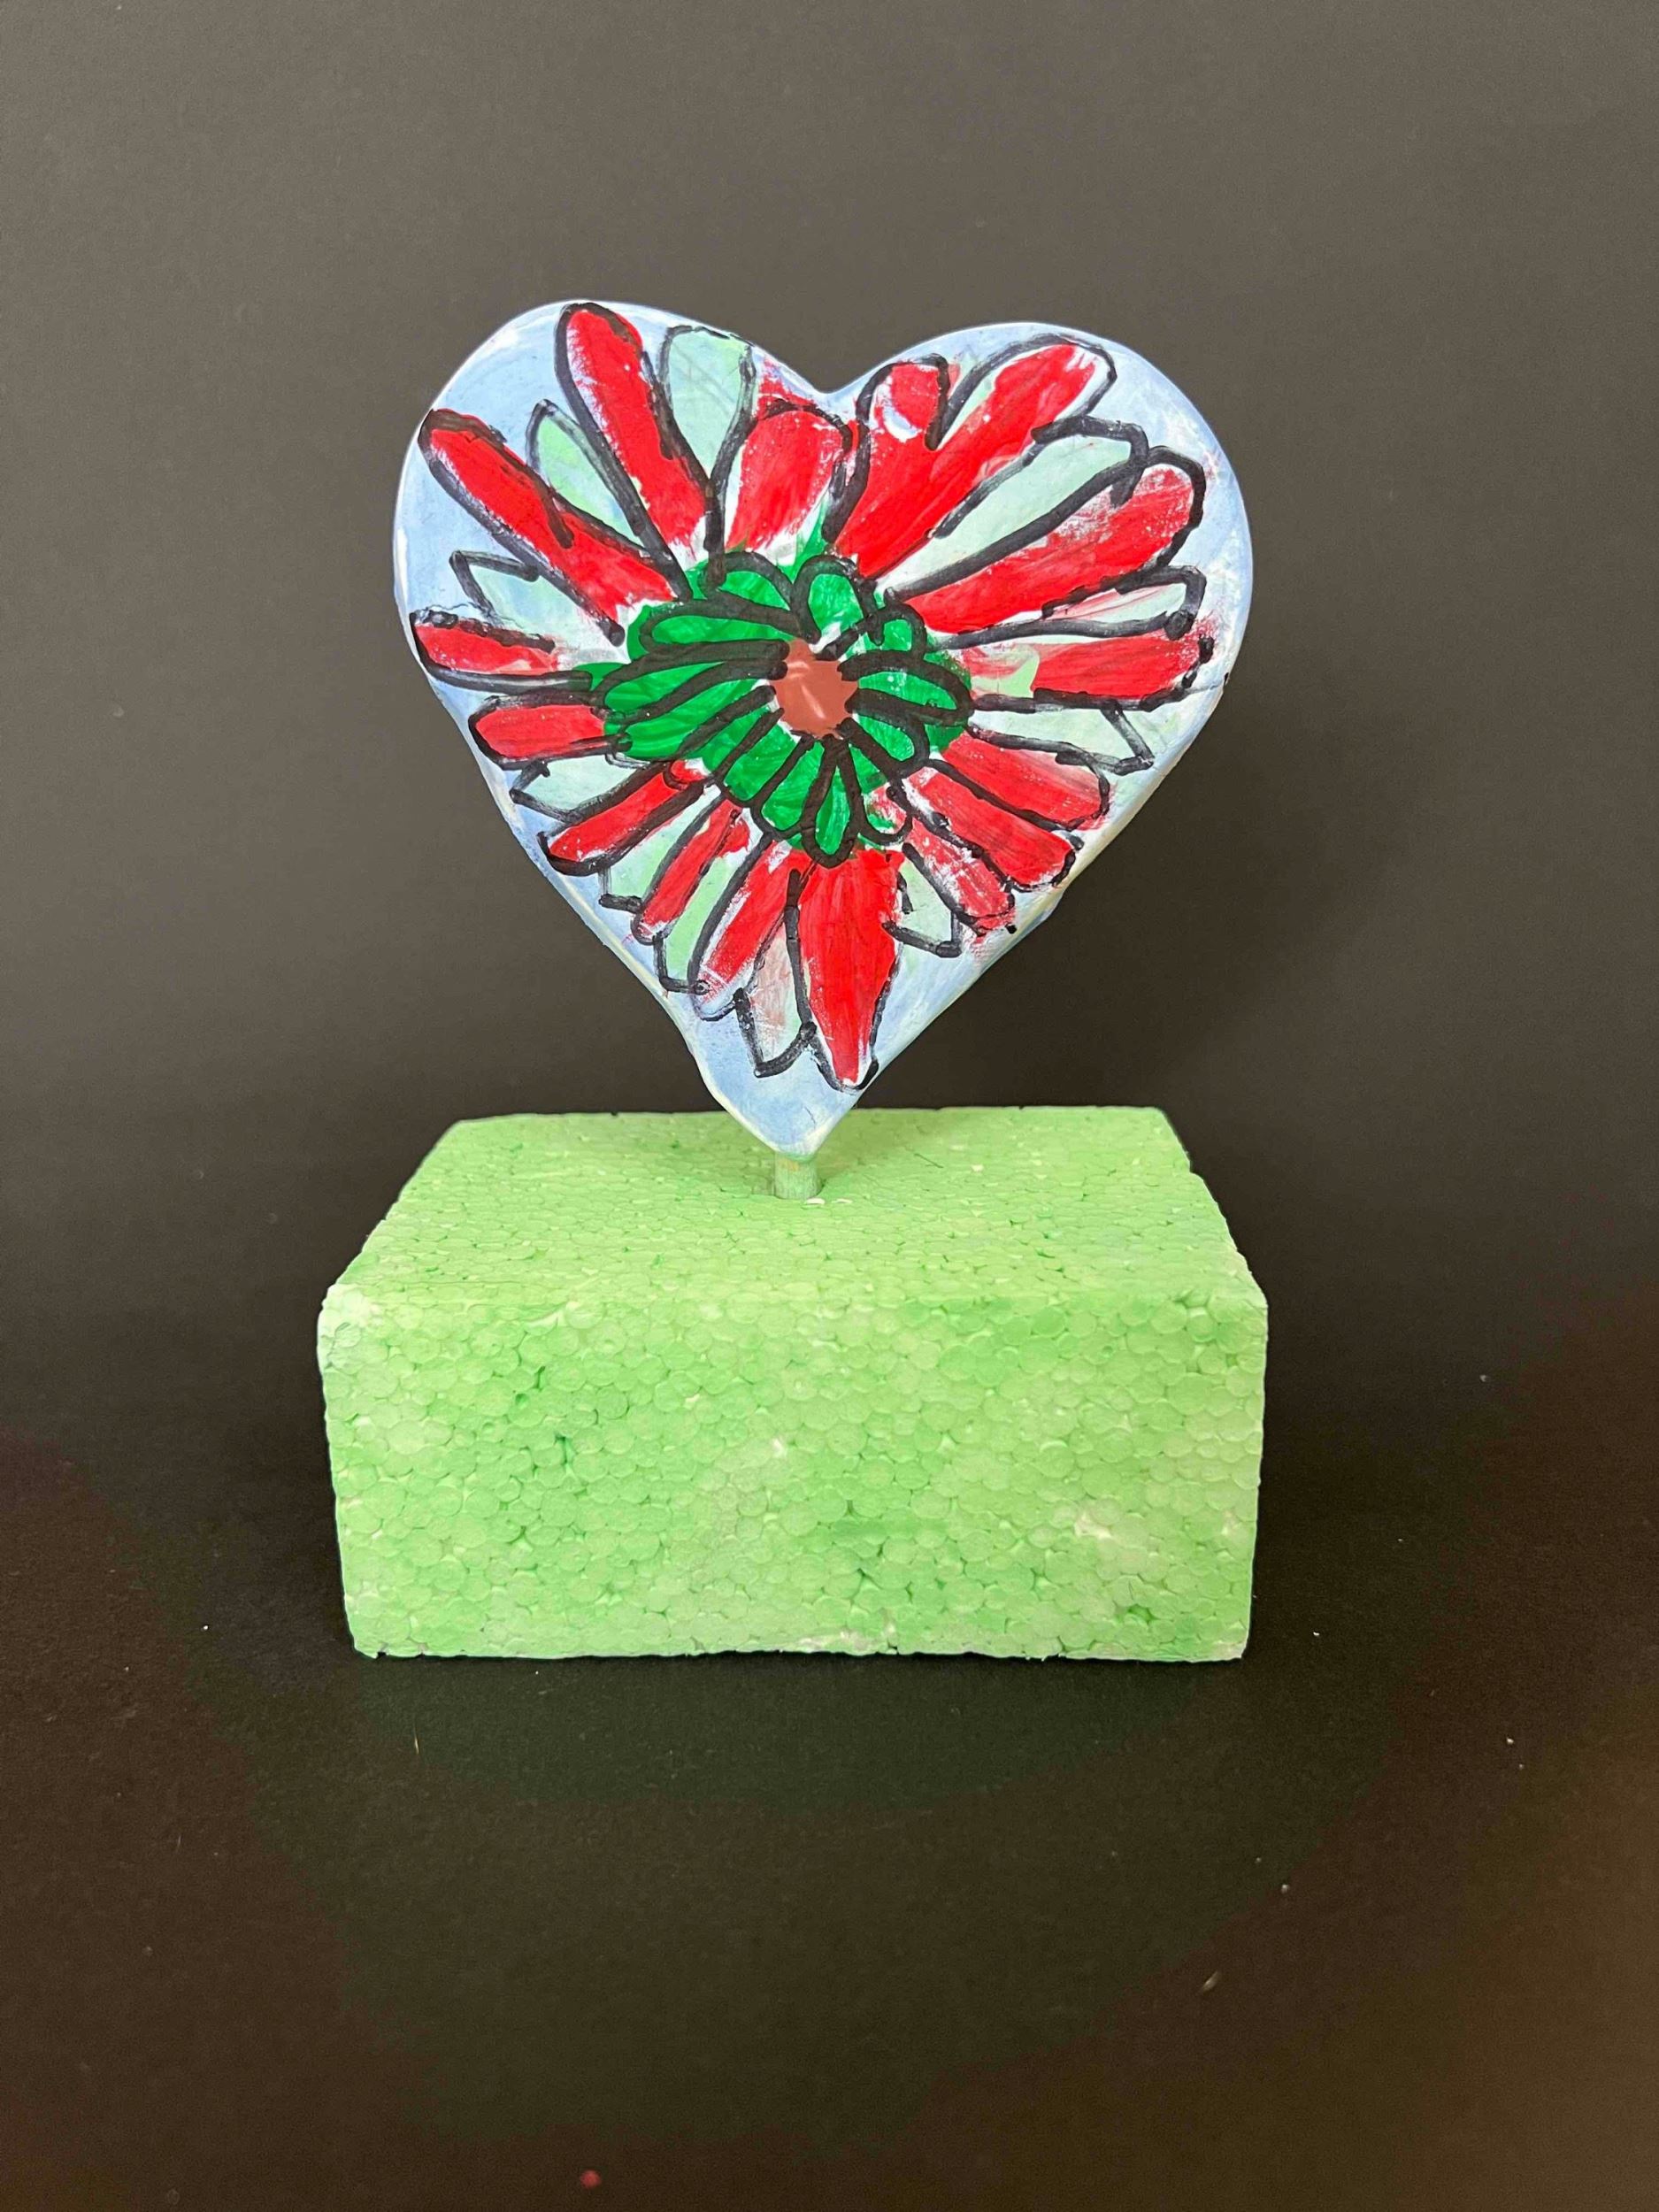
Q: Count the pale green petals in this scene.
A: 11